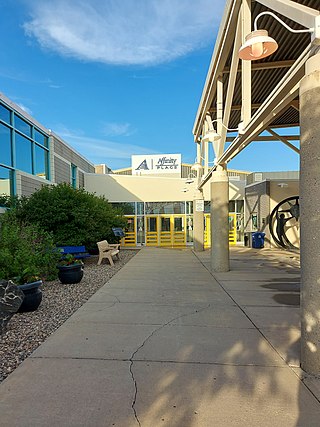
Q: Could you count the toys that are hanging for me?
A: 0